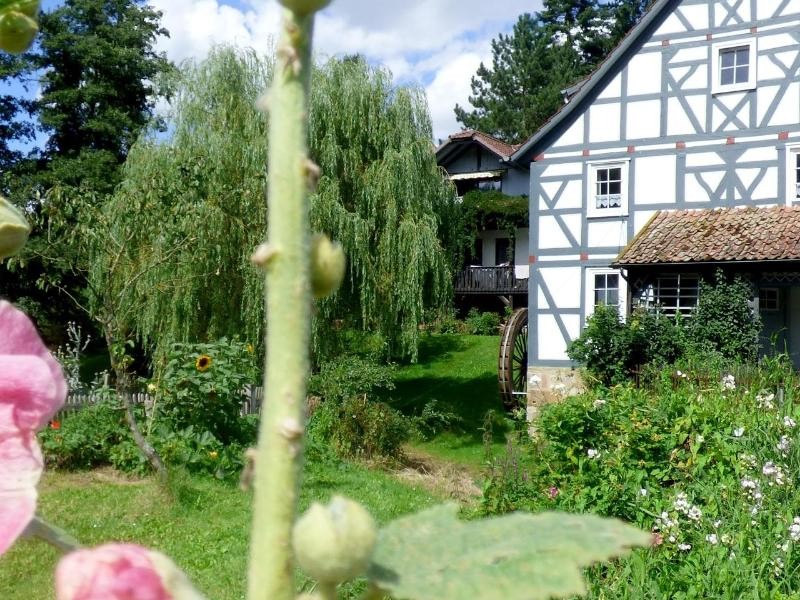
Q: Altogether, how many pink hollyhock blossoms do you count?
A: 2